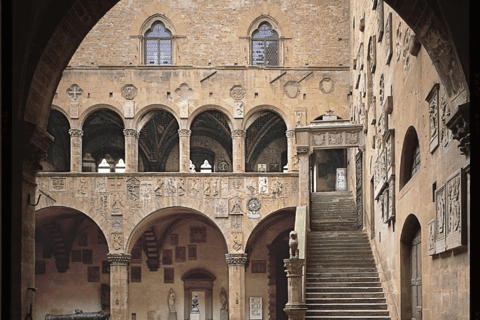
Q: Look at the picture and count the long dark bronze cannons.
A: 1